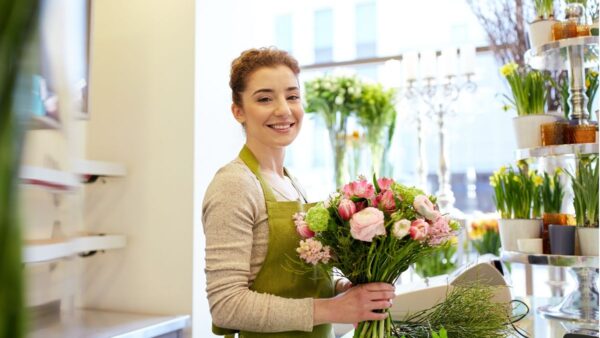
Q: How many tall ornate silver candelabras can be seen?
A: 2